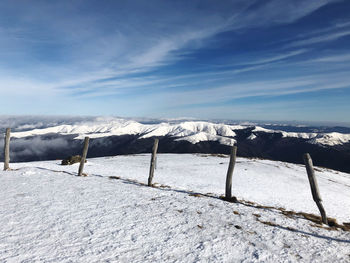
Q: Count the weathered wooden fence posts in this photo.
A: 5